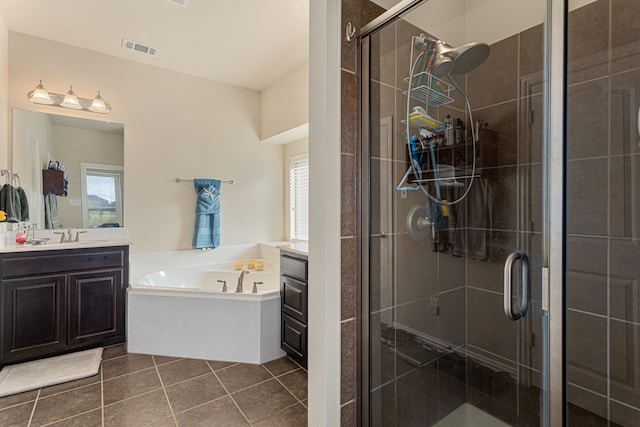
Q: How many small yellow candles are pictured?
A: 3